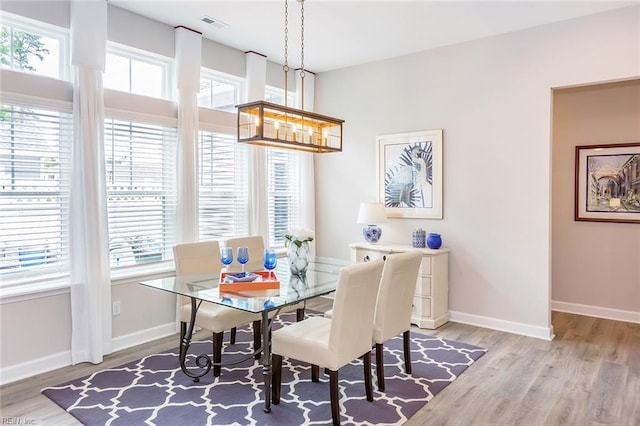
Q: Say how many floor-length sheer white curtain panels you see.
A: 4